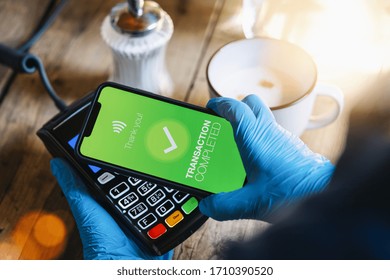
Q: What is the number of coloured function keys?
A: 3